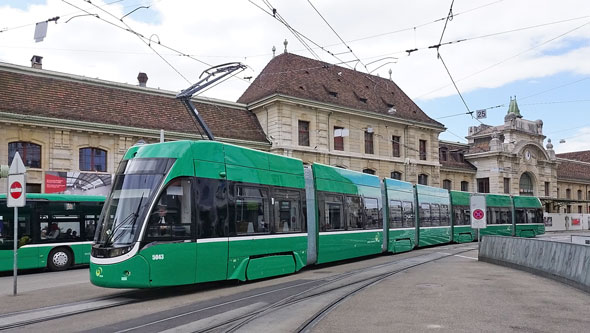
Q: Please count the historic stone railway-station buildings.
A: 1